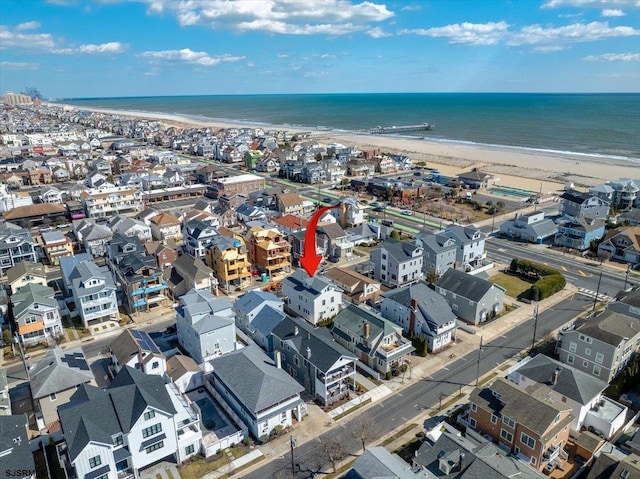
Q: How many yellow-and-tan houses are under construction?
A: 2